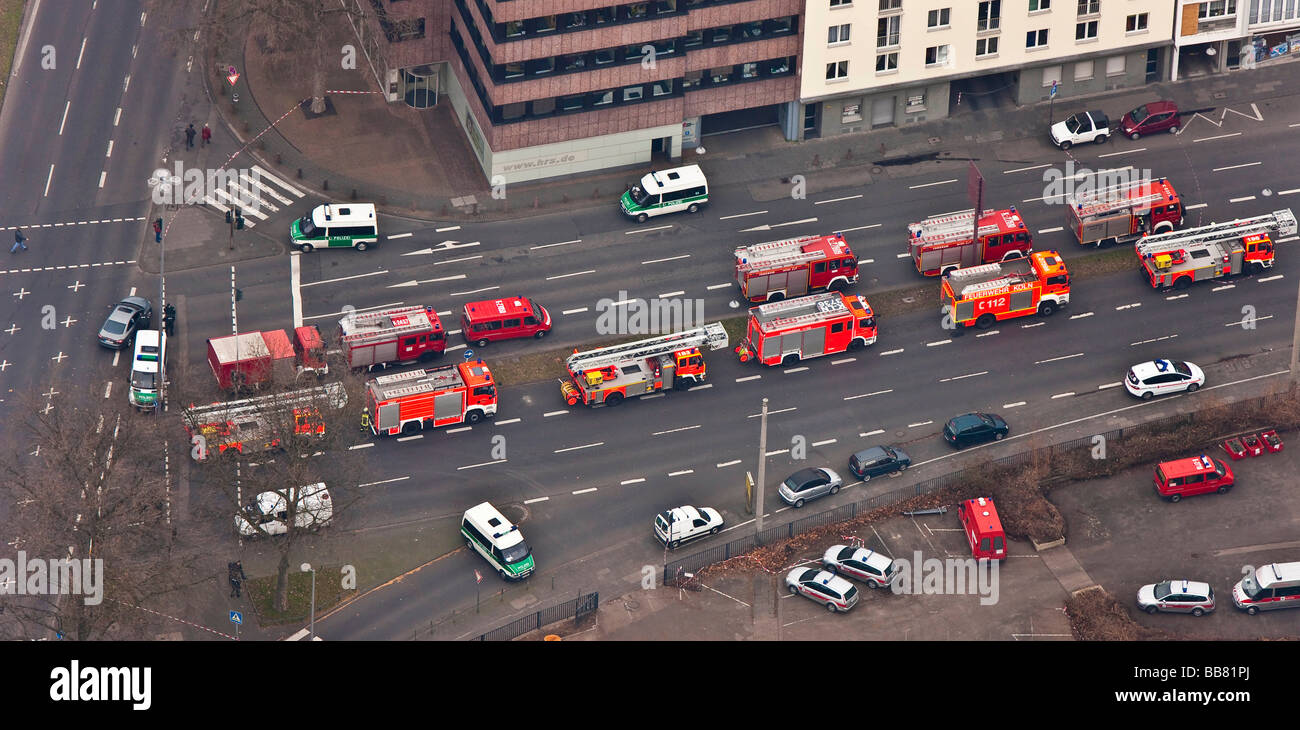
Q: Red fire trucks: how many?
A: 11